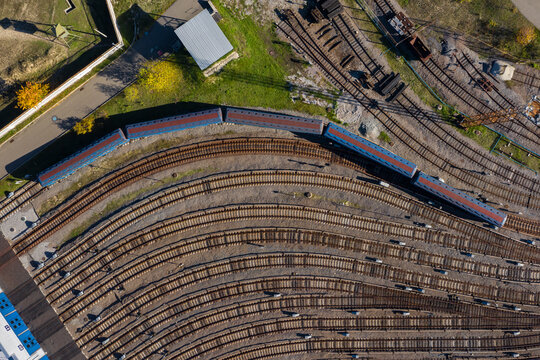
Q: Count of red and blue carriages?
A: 5